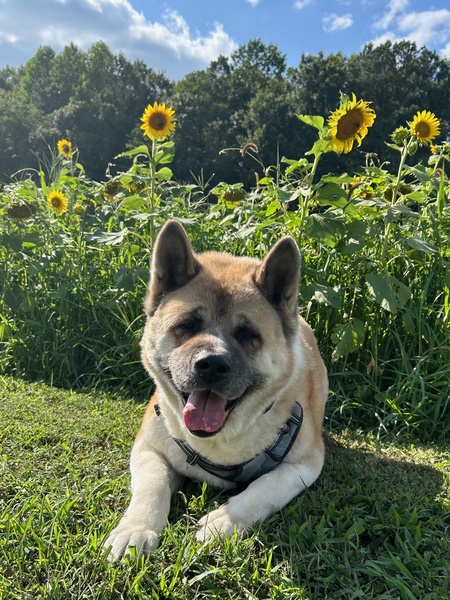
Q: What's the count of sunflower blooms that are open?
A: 5